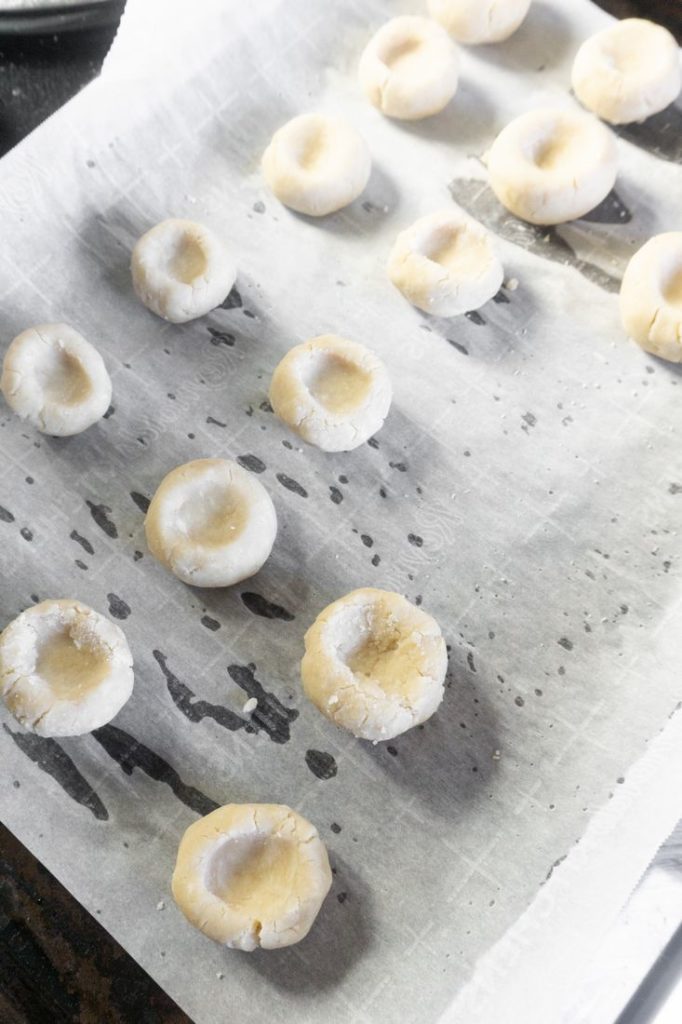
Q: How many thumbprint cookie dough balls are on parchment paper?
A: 14